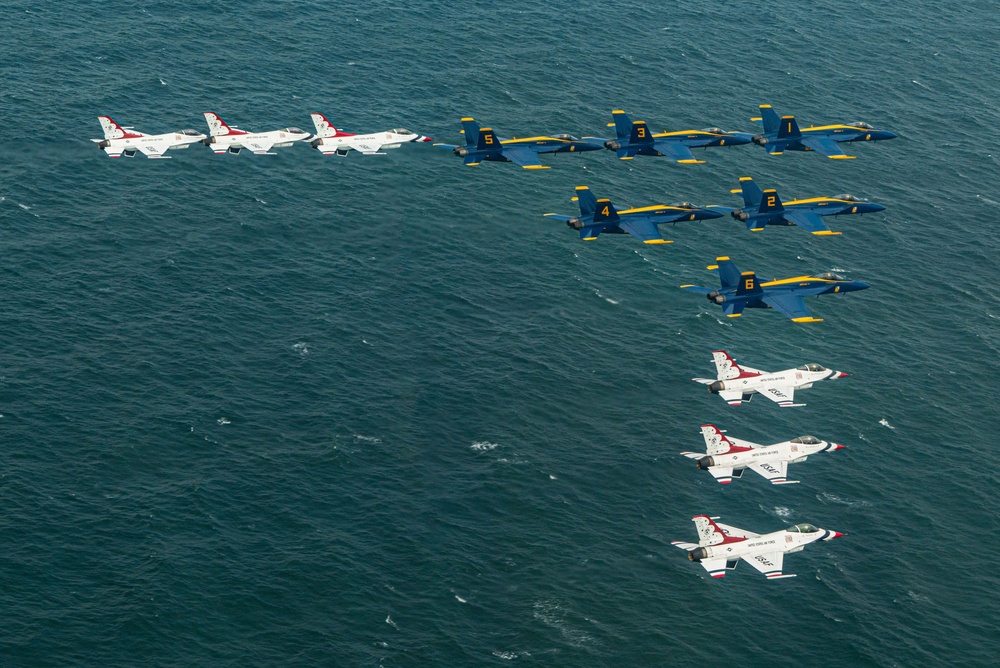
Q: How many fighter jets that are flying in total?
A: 12